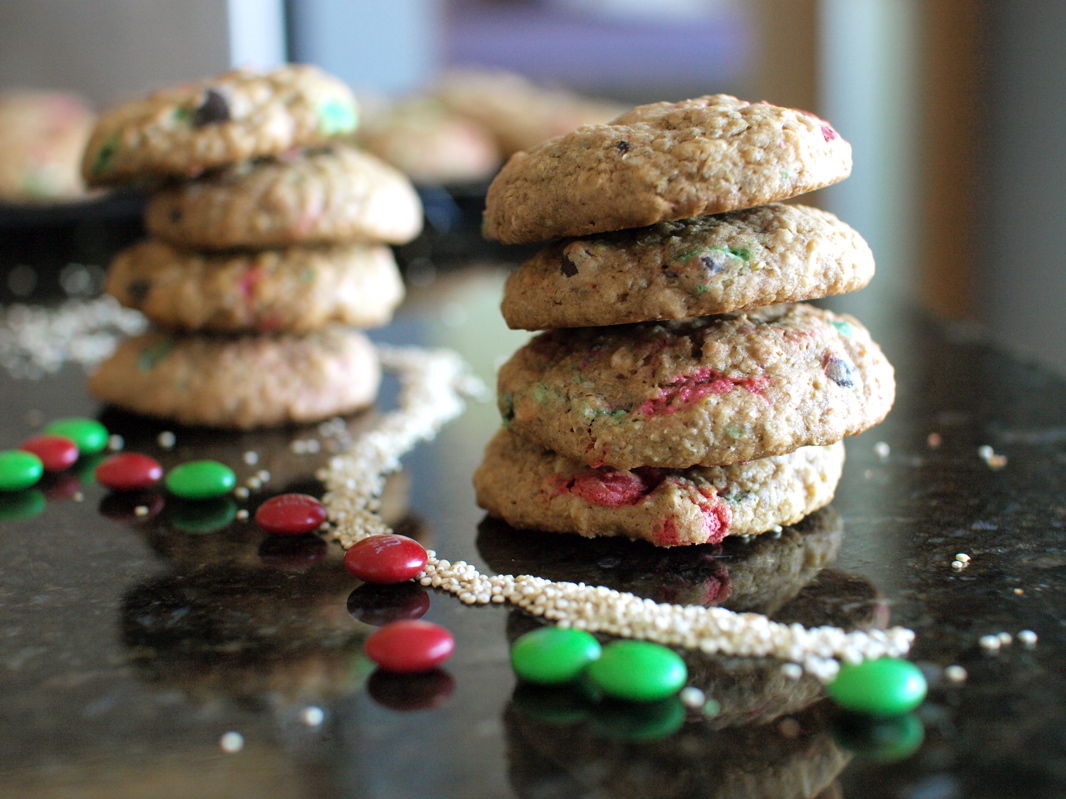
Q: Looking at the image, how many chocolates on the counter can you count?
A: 11